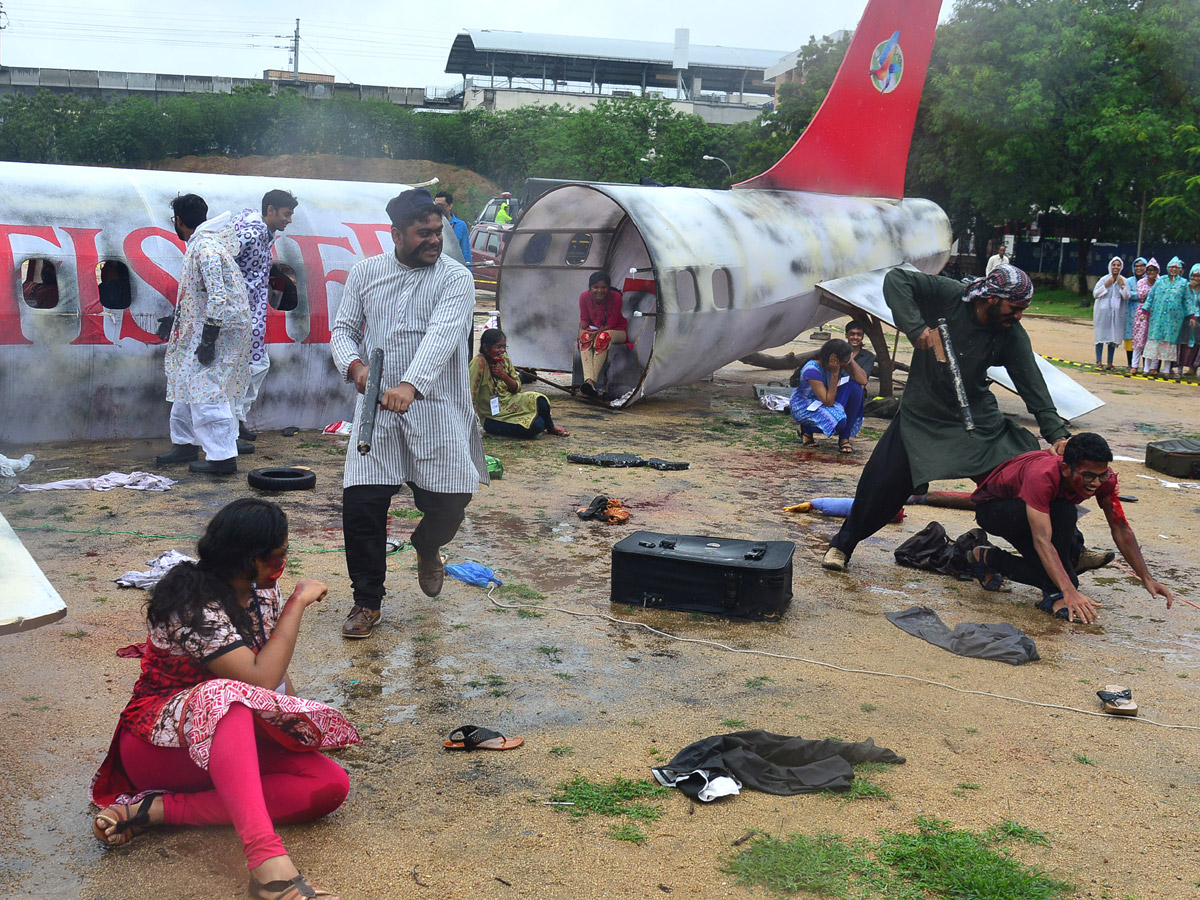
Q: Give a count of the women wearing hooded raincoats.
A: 5